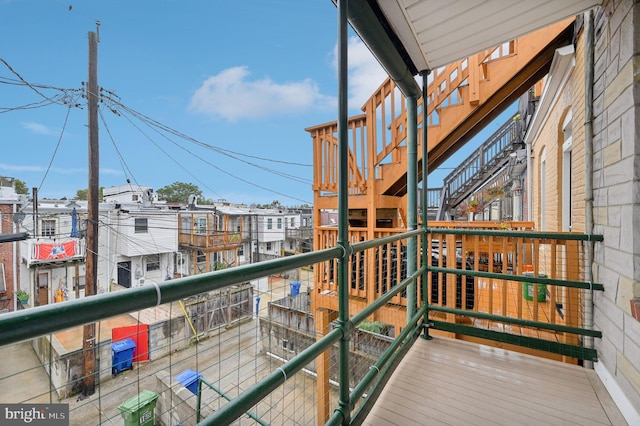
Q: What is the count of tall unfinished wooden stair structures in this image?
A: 1